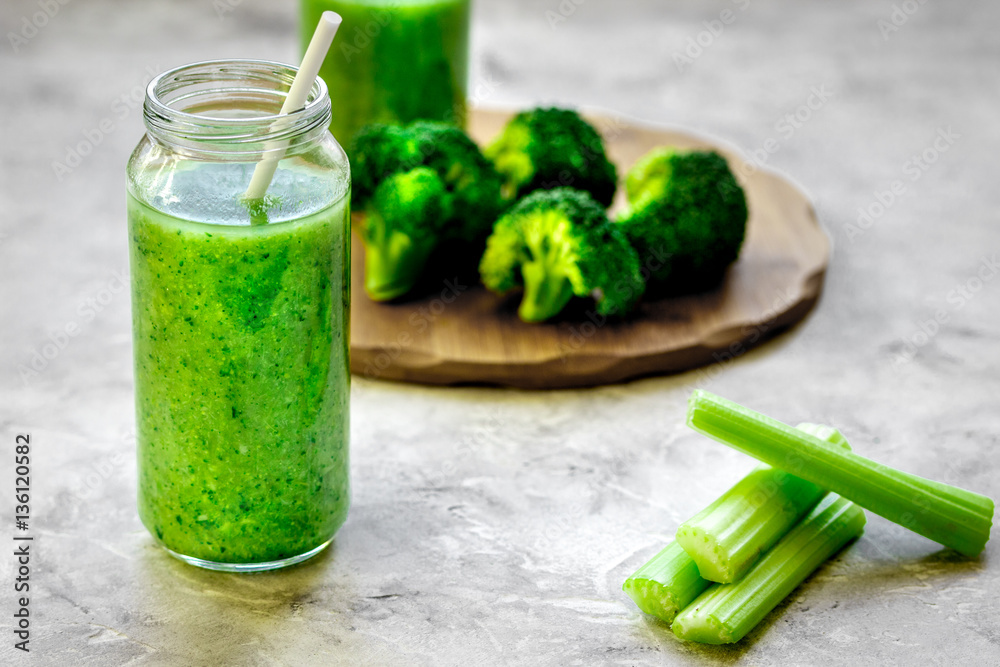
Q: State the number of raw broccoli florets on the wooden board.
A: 4